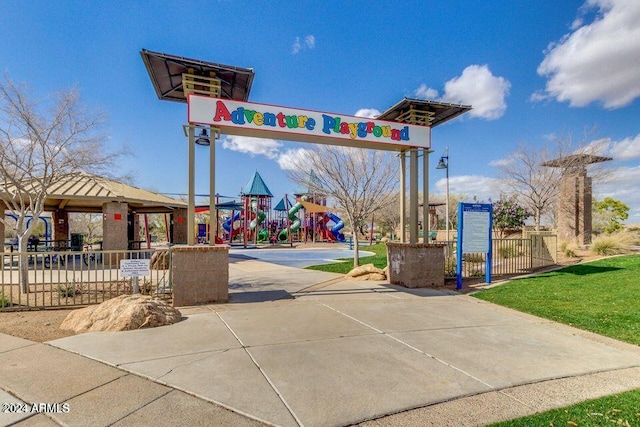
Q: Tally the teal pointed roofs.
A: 3